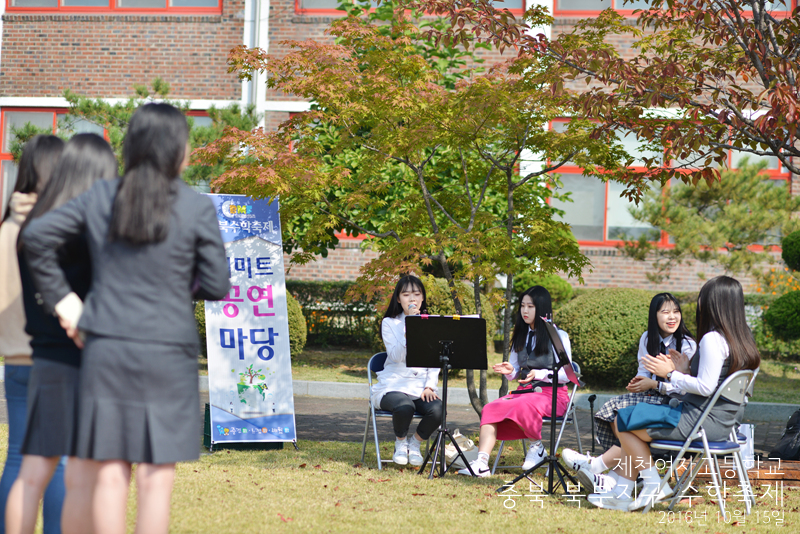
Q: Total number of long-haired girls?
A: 7